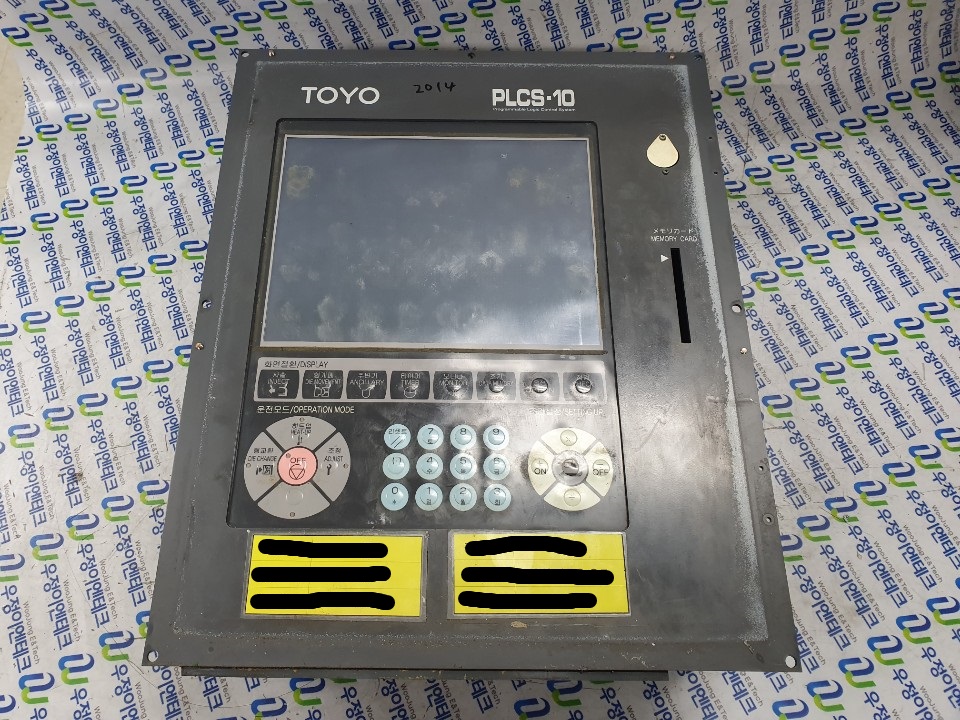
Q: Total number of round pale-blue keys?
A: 12